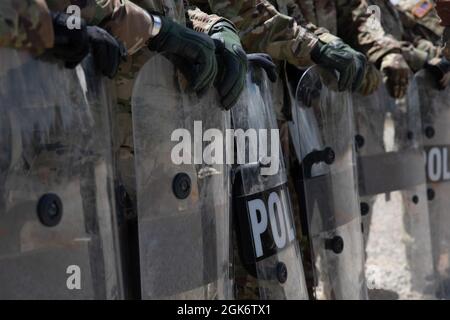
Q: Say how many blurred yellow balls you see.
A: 0